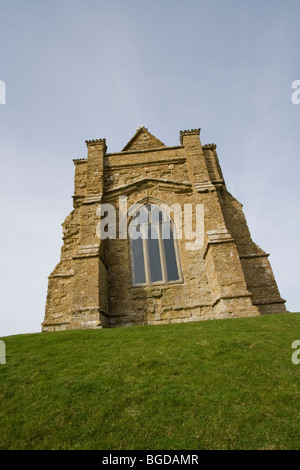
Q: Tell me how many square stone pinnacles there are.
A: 4